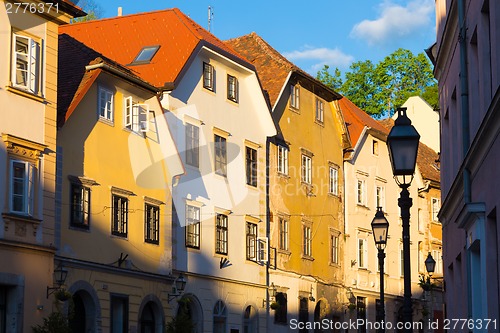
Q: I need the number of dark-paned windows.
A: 11